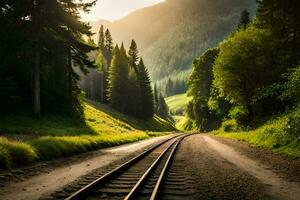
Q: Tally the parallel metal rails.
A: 3